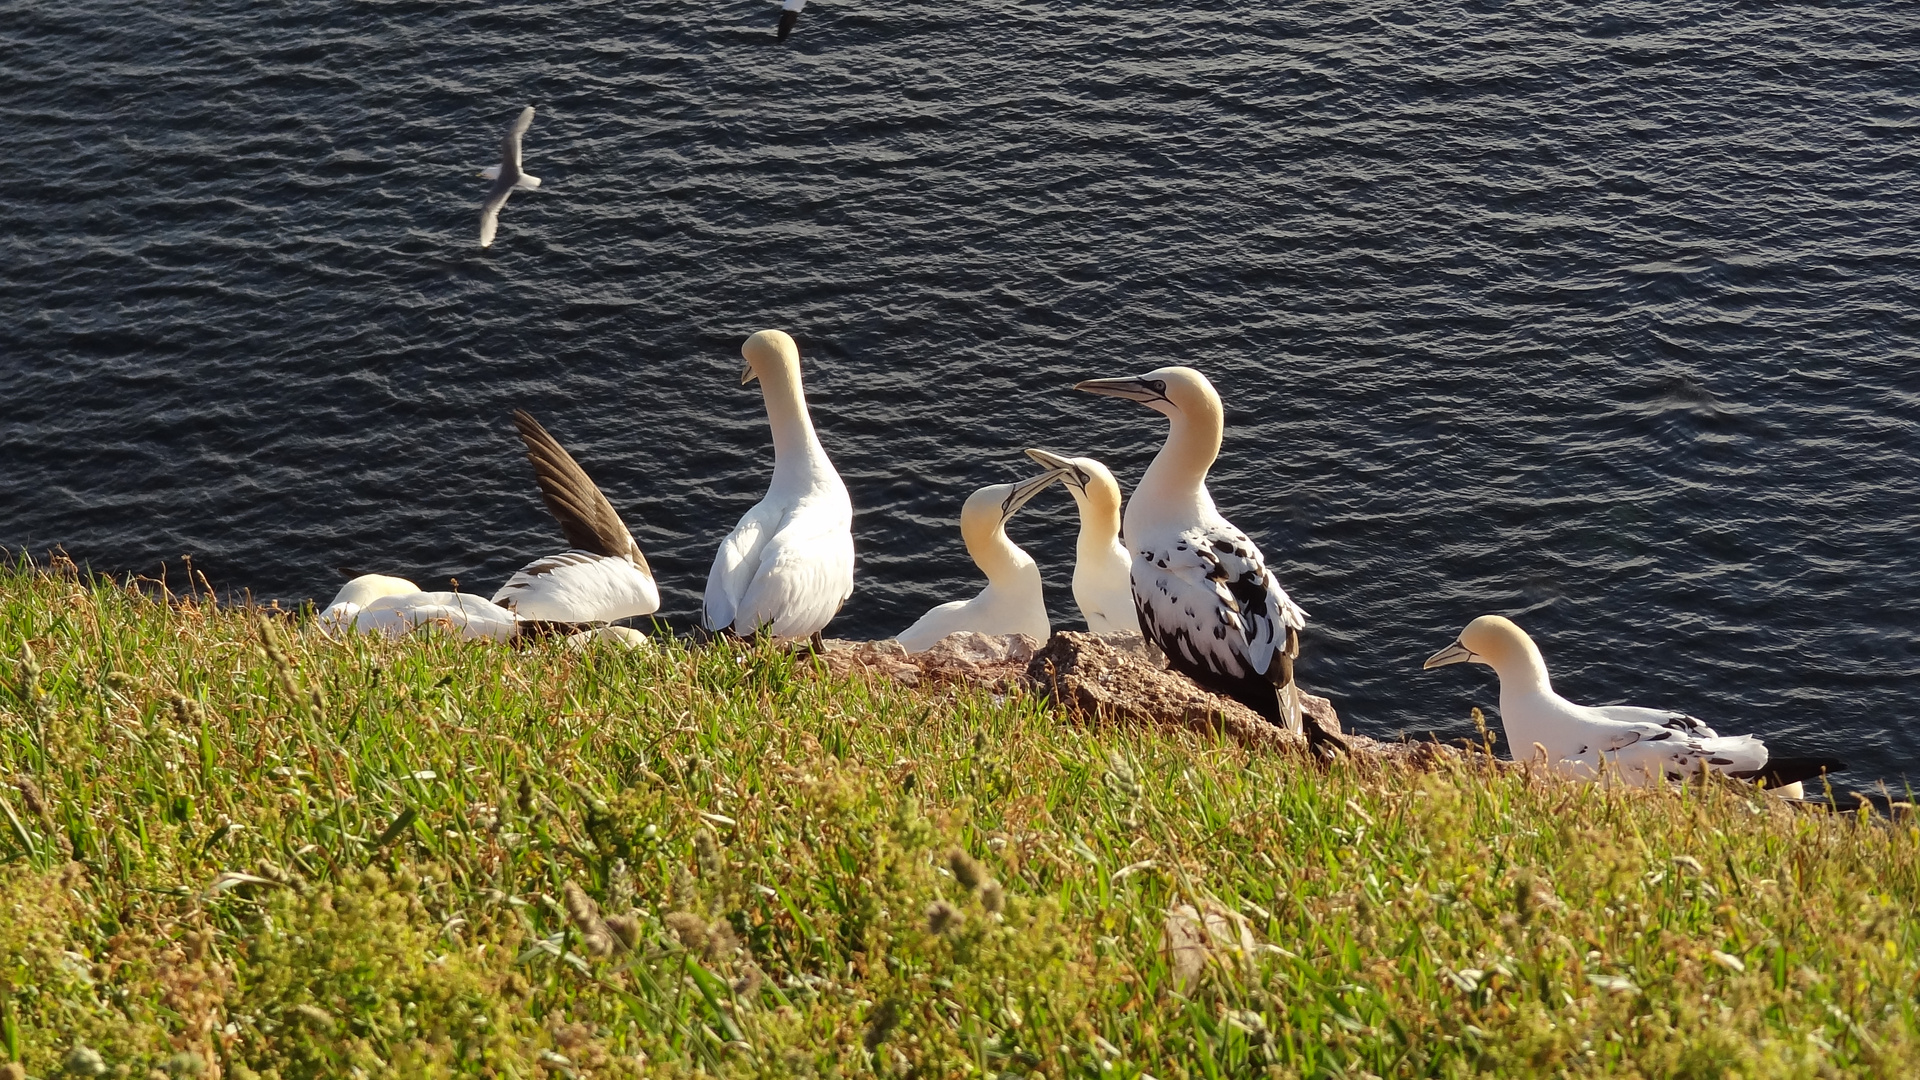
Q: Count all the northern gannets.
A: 7